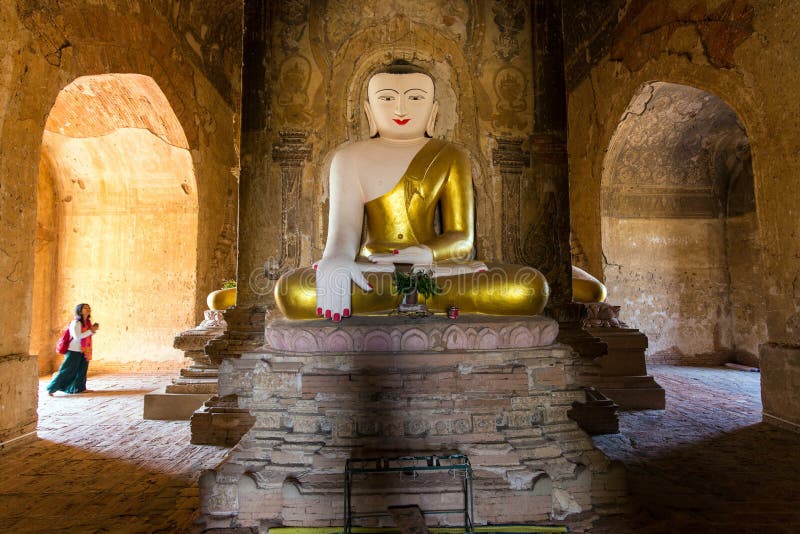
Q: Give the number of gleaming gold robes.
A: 1